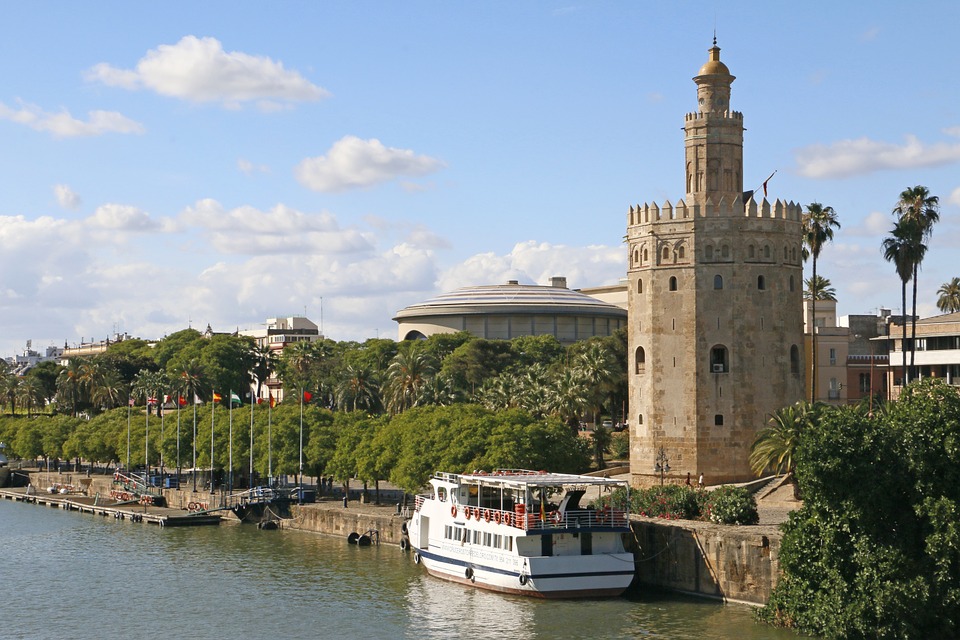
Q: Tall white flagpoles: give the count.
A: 10